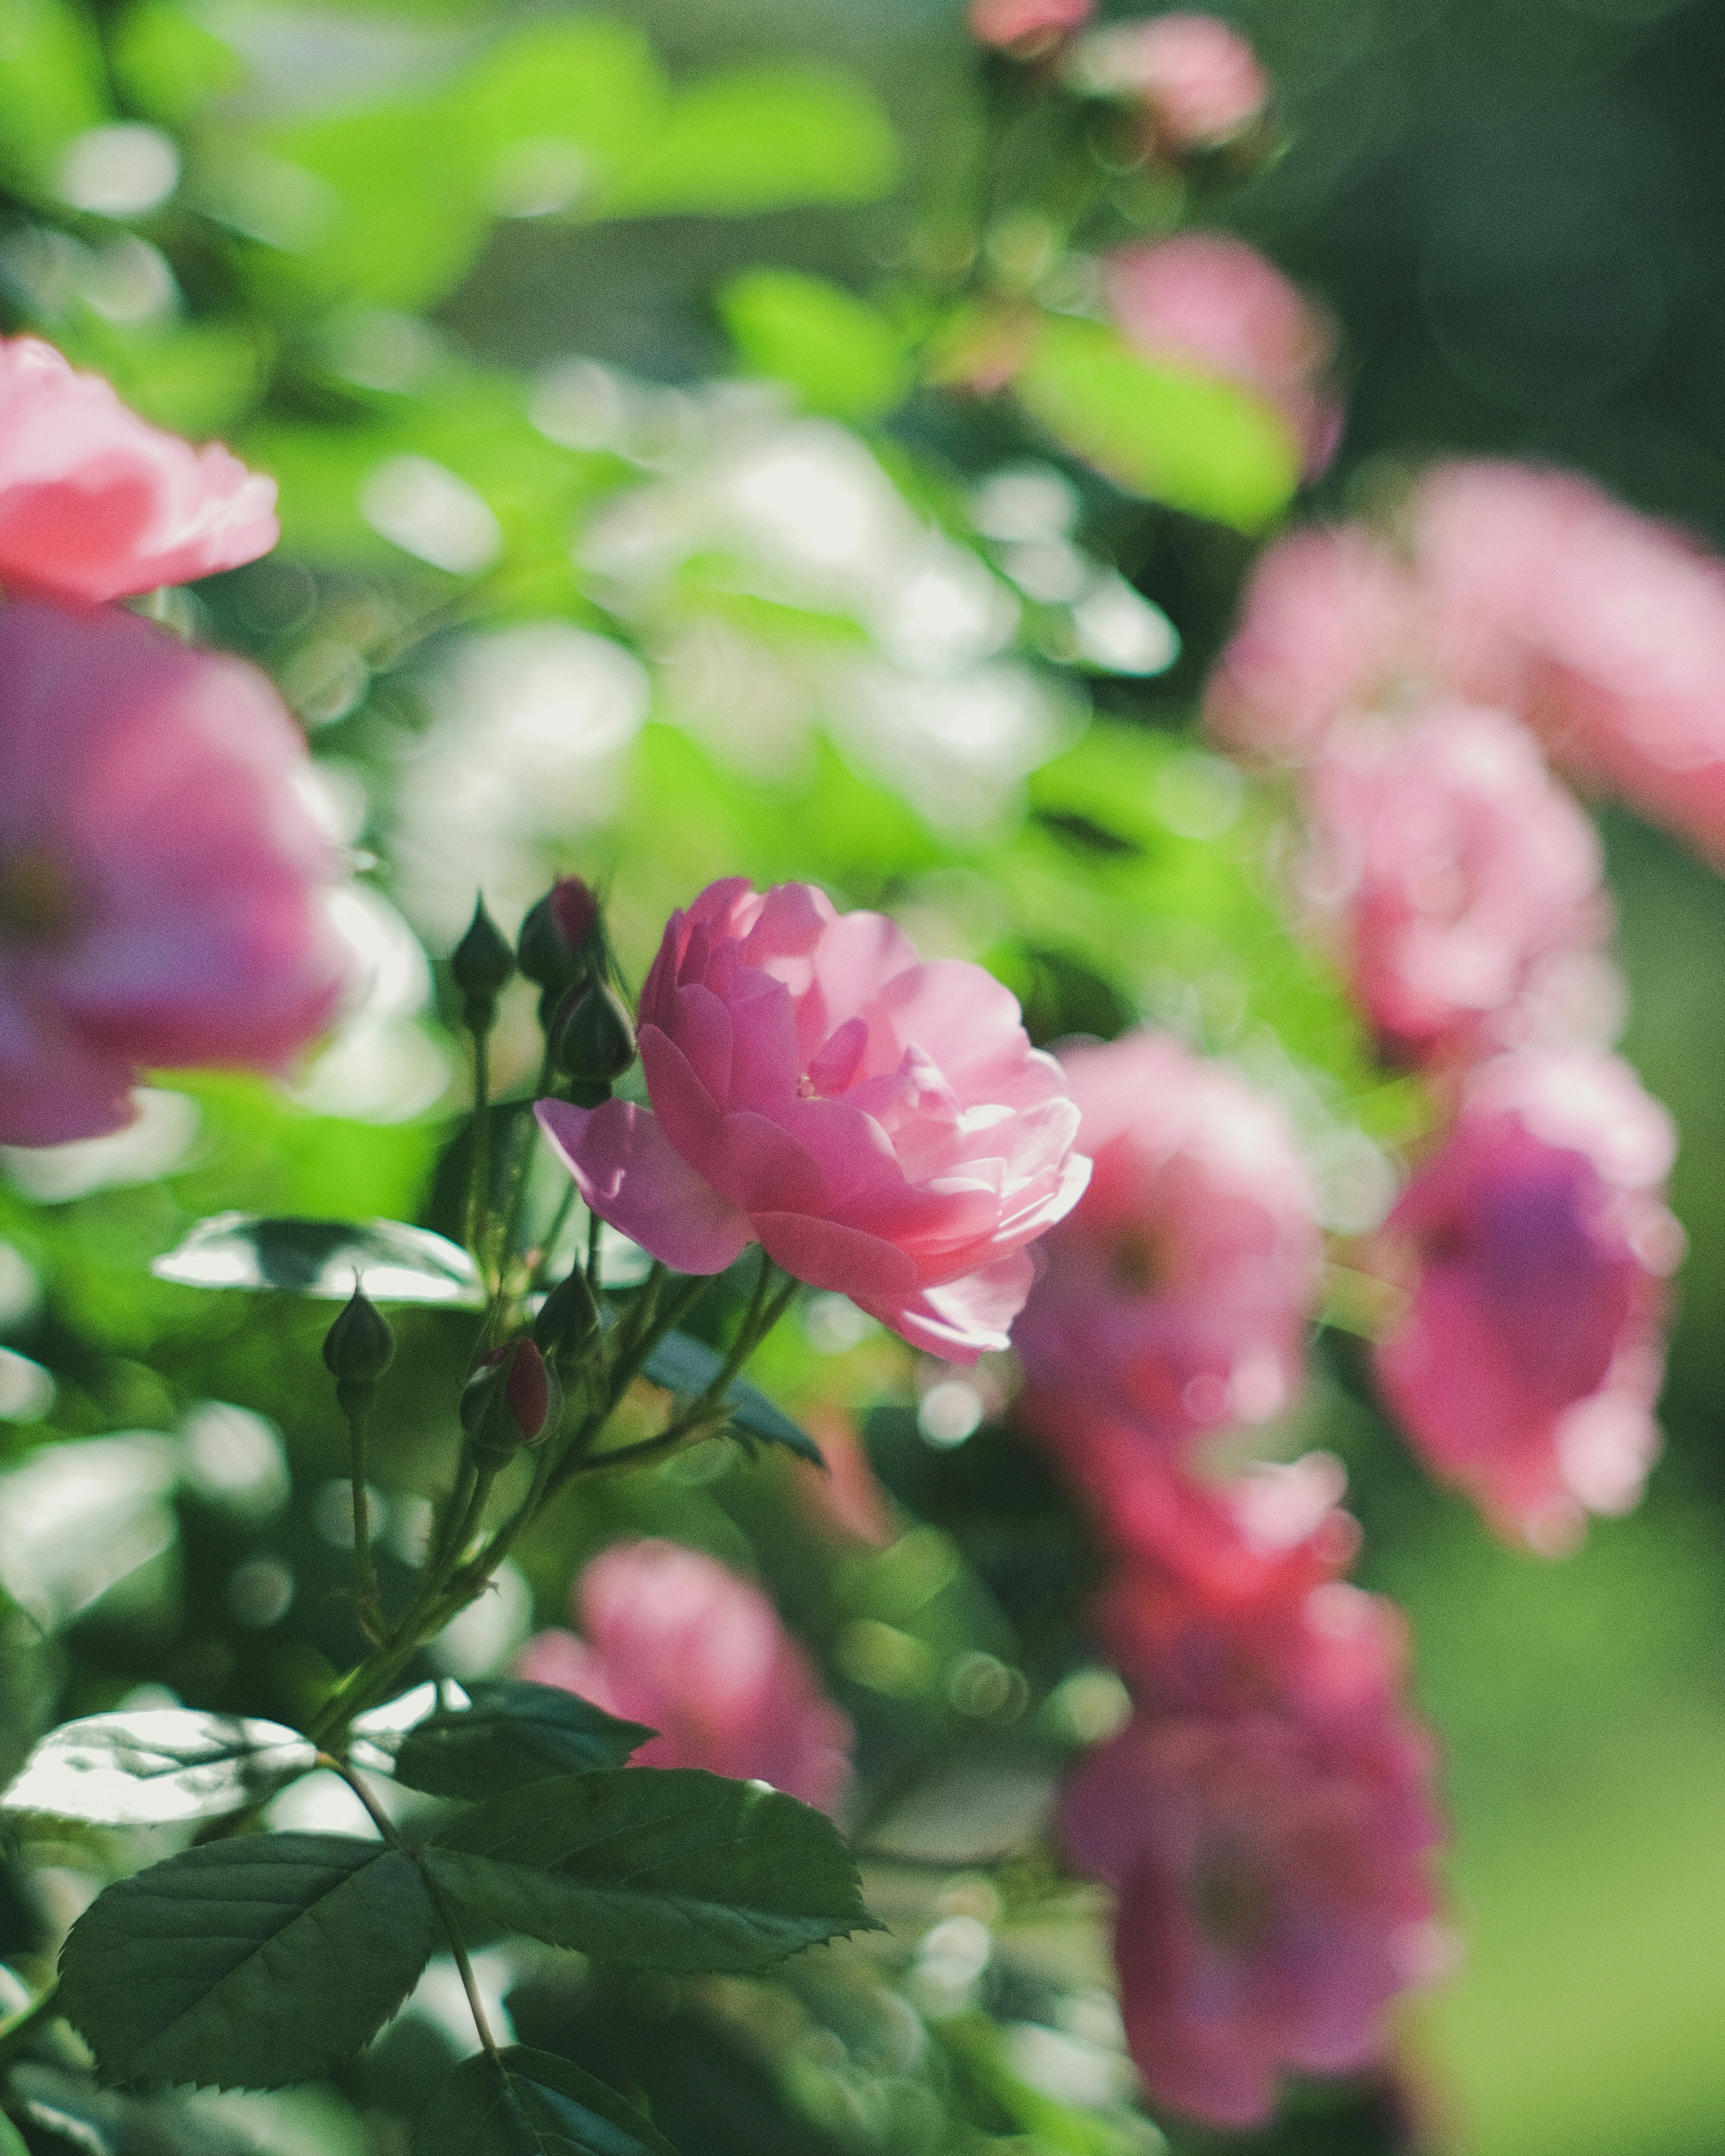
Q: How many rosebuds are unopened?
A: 6